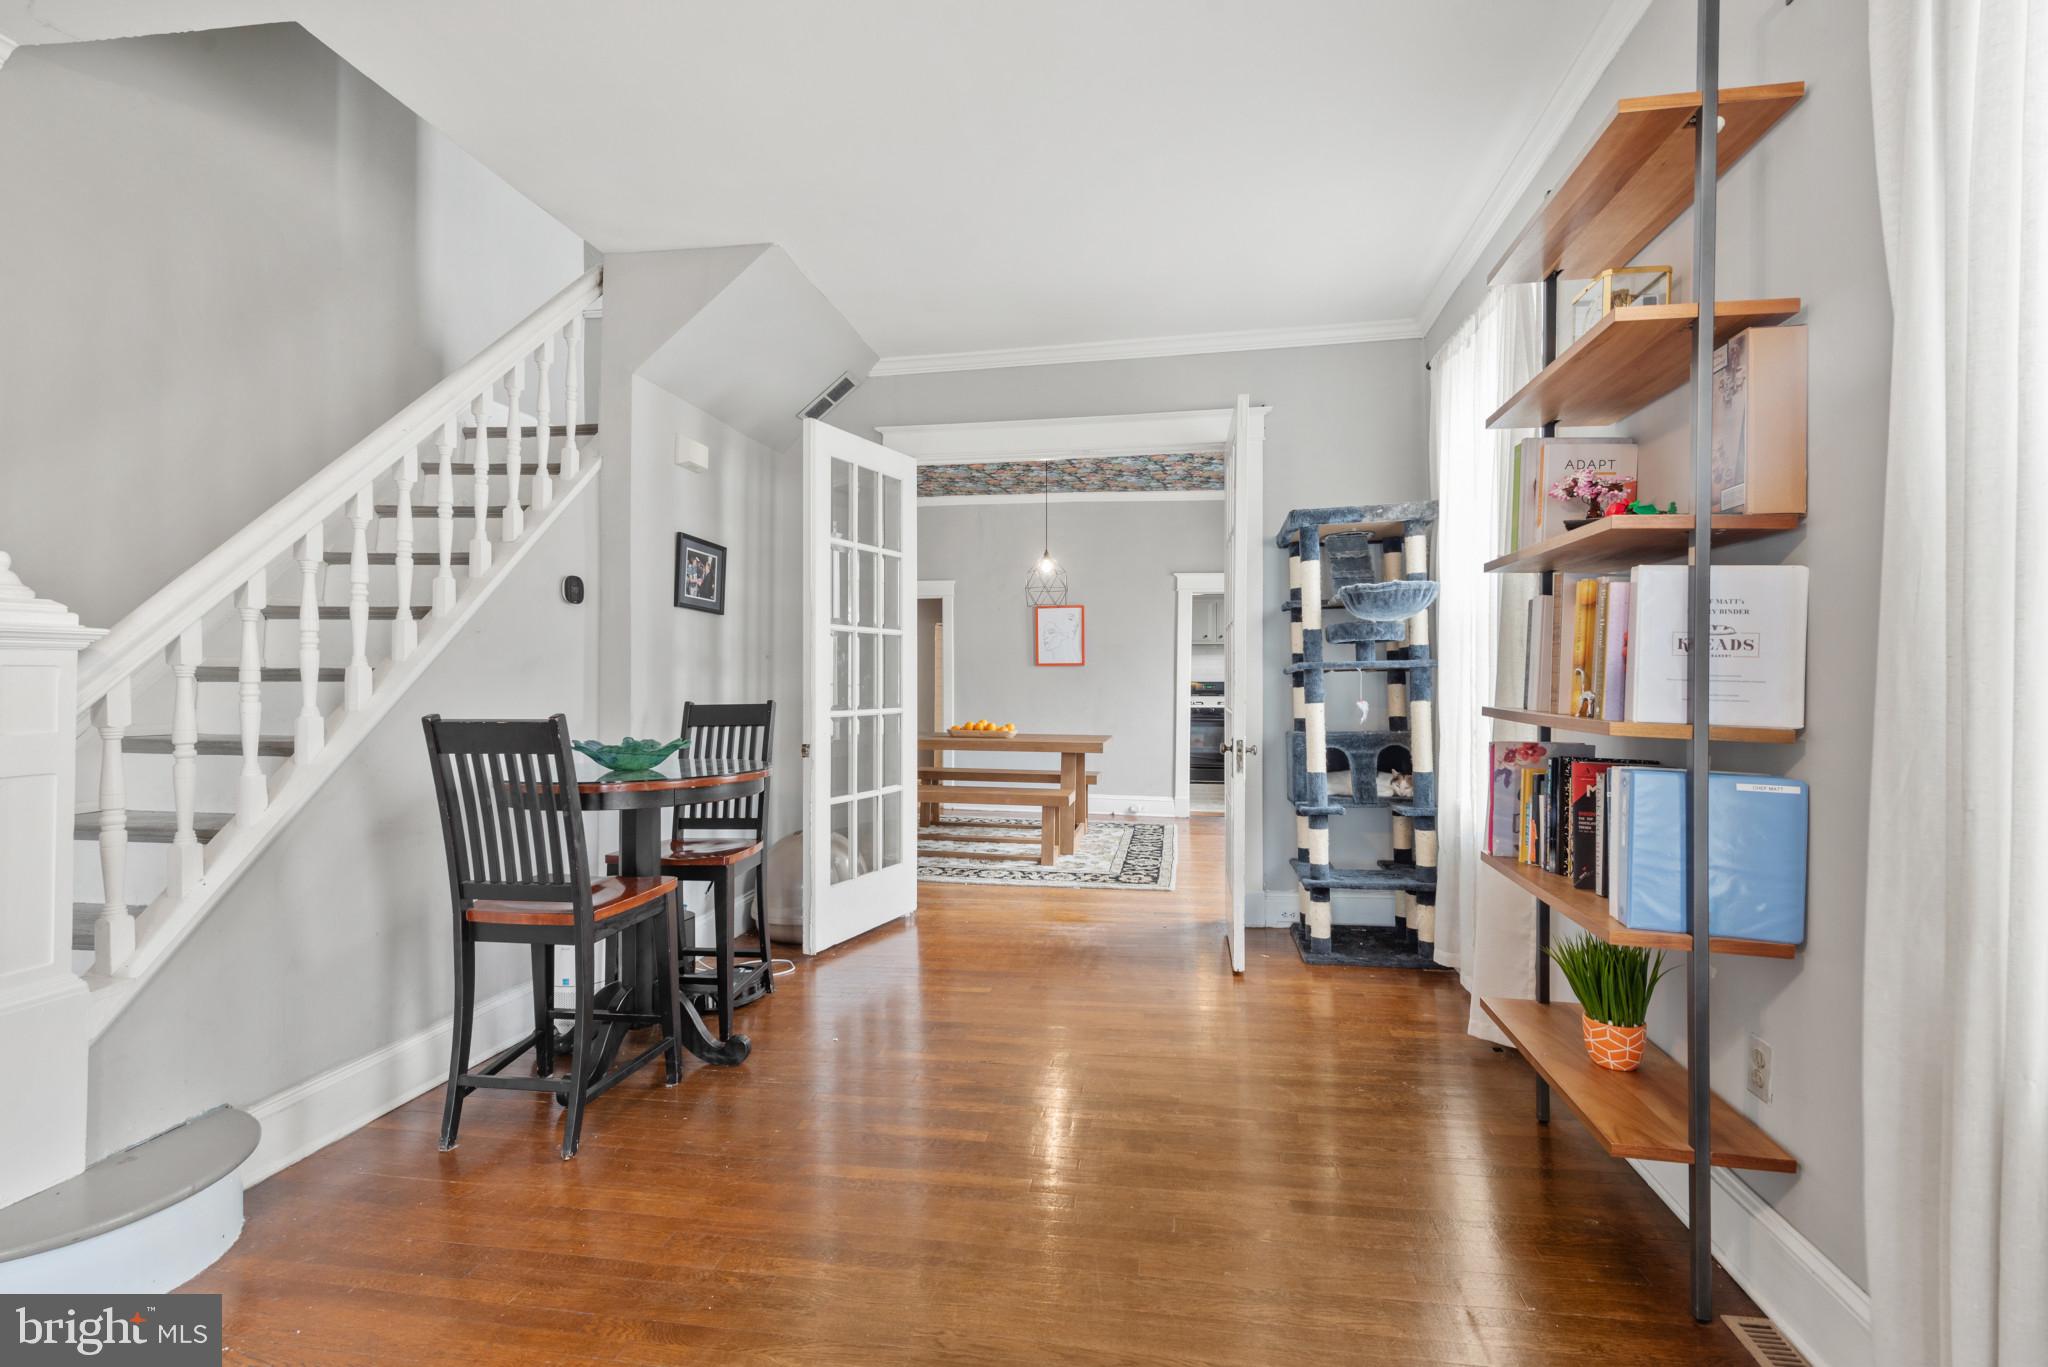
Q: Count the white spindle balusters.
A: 11